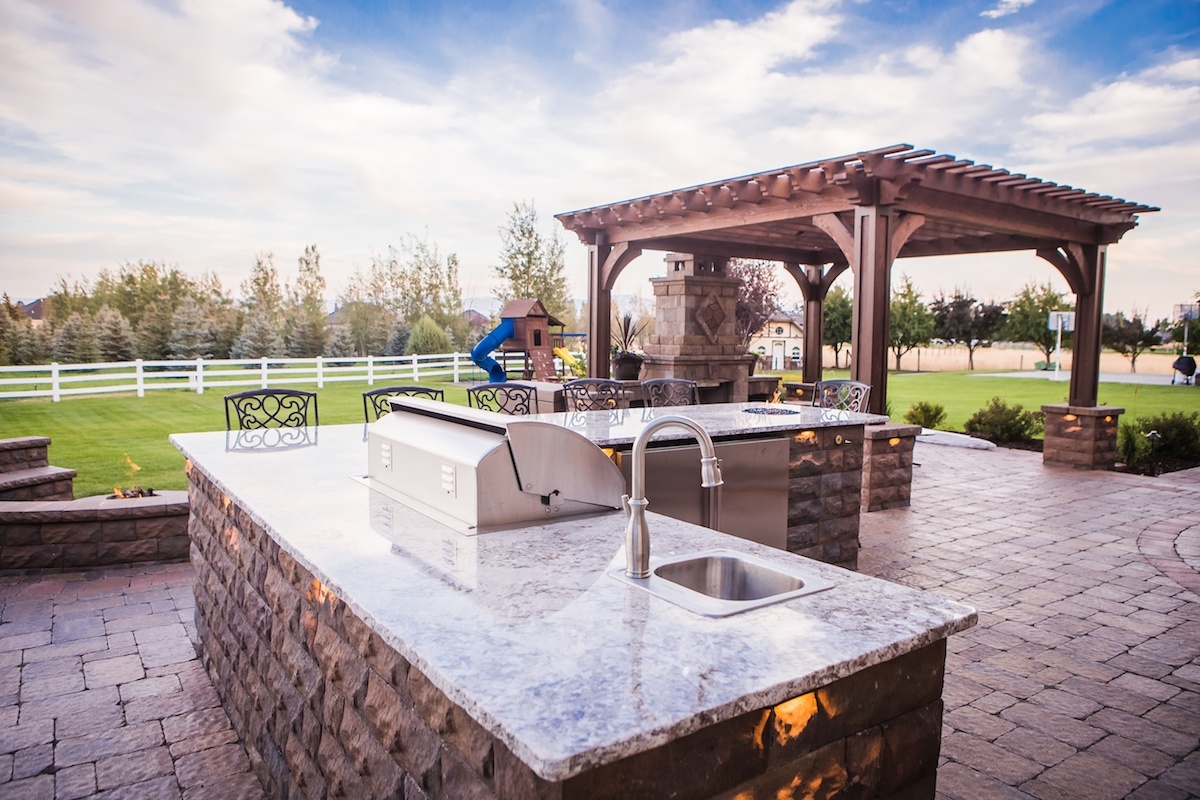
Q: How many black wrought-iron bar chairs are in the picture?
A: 6